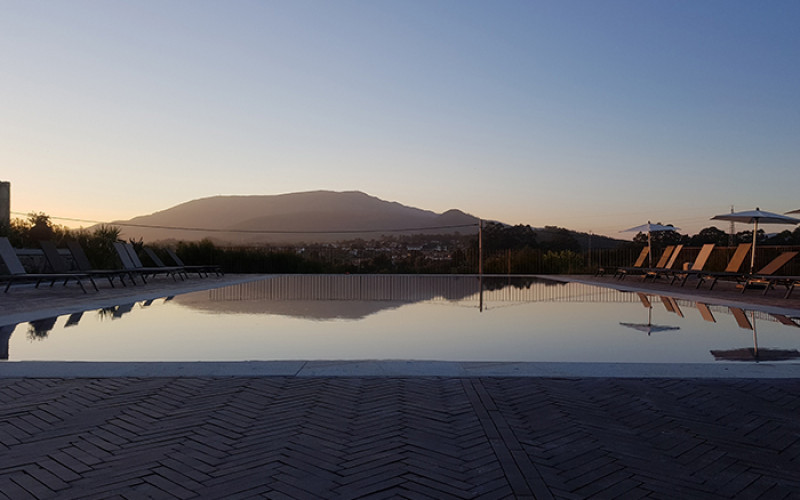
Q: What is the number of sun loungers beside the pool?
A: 13